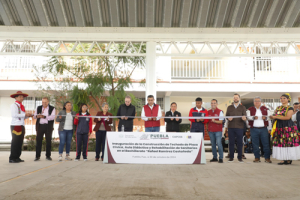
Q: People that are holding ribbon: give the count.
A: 13